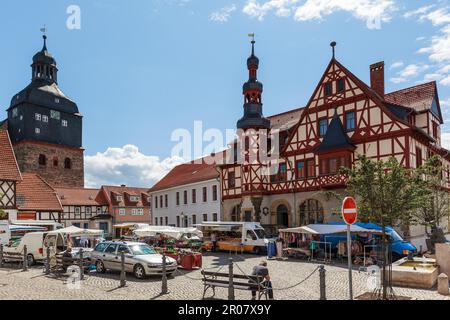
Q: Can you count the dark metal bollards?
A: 8